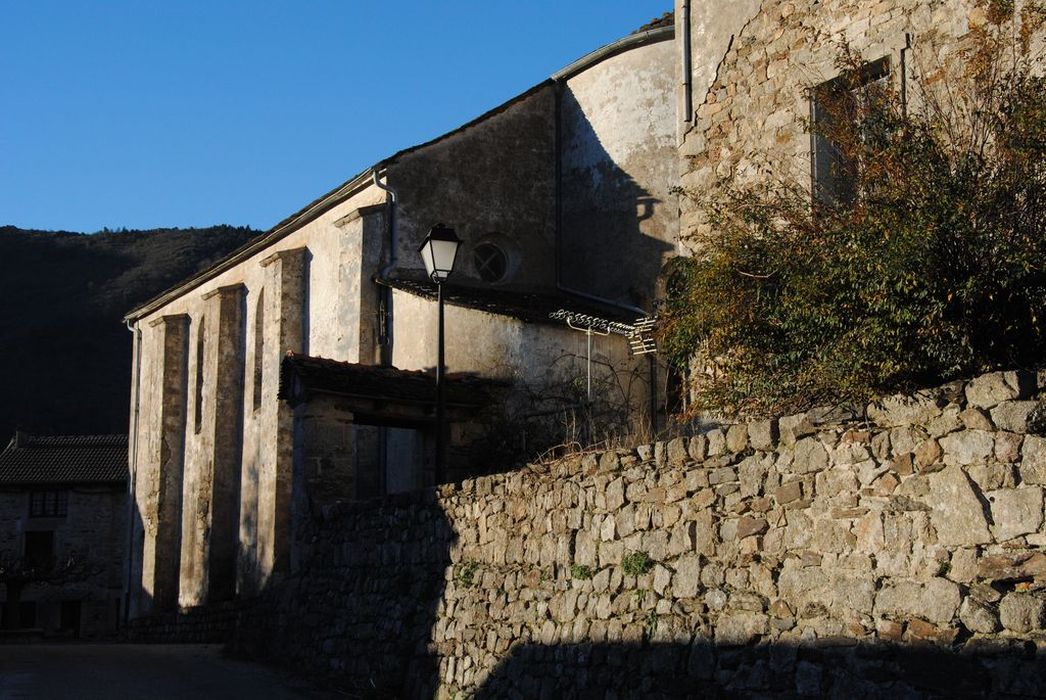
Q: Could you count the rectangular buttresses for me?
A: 4